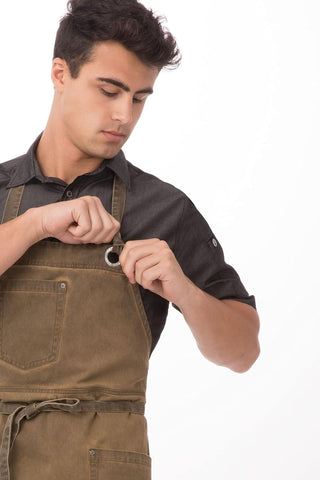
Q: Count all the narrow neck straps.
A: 2